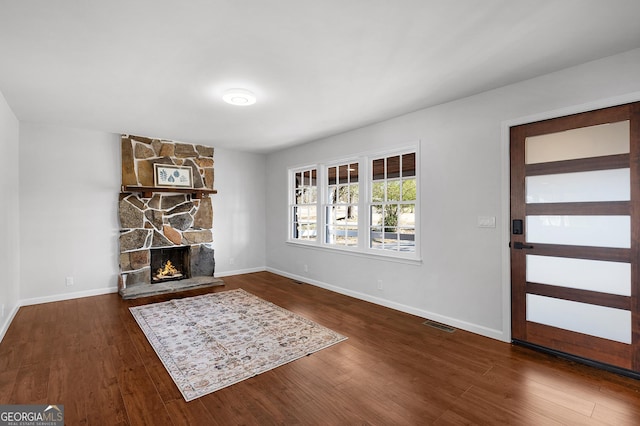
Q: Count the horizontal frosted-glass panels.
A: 5